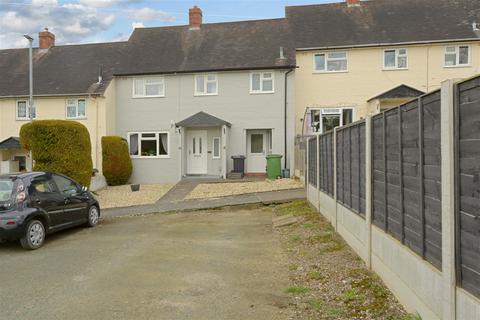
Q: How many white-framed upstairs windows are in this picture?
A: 8